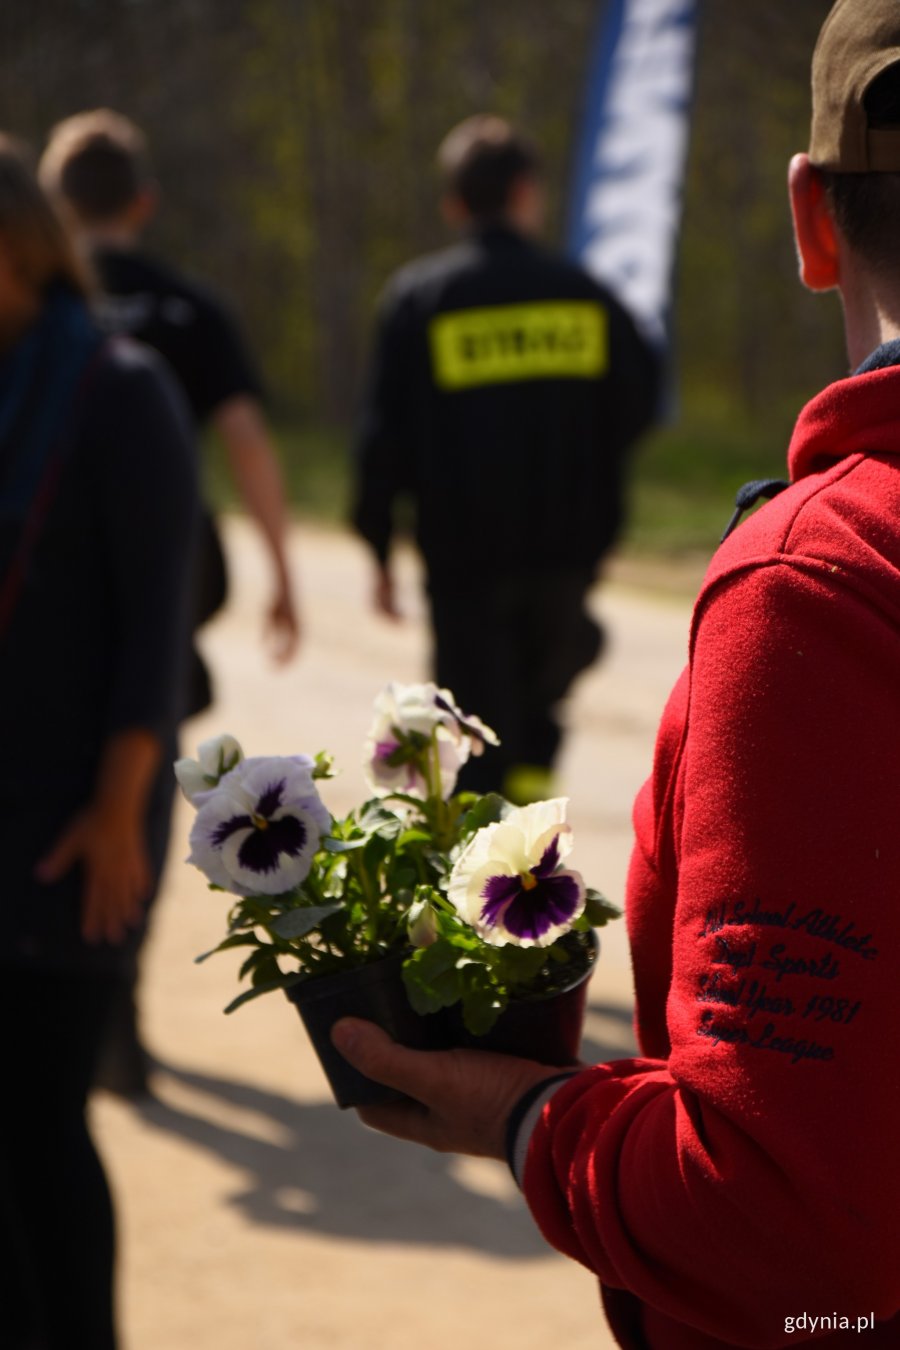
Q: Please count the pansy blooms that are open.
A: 3